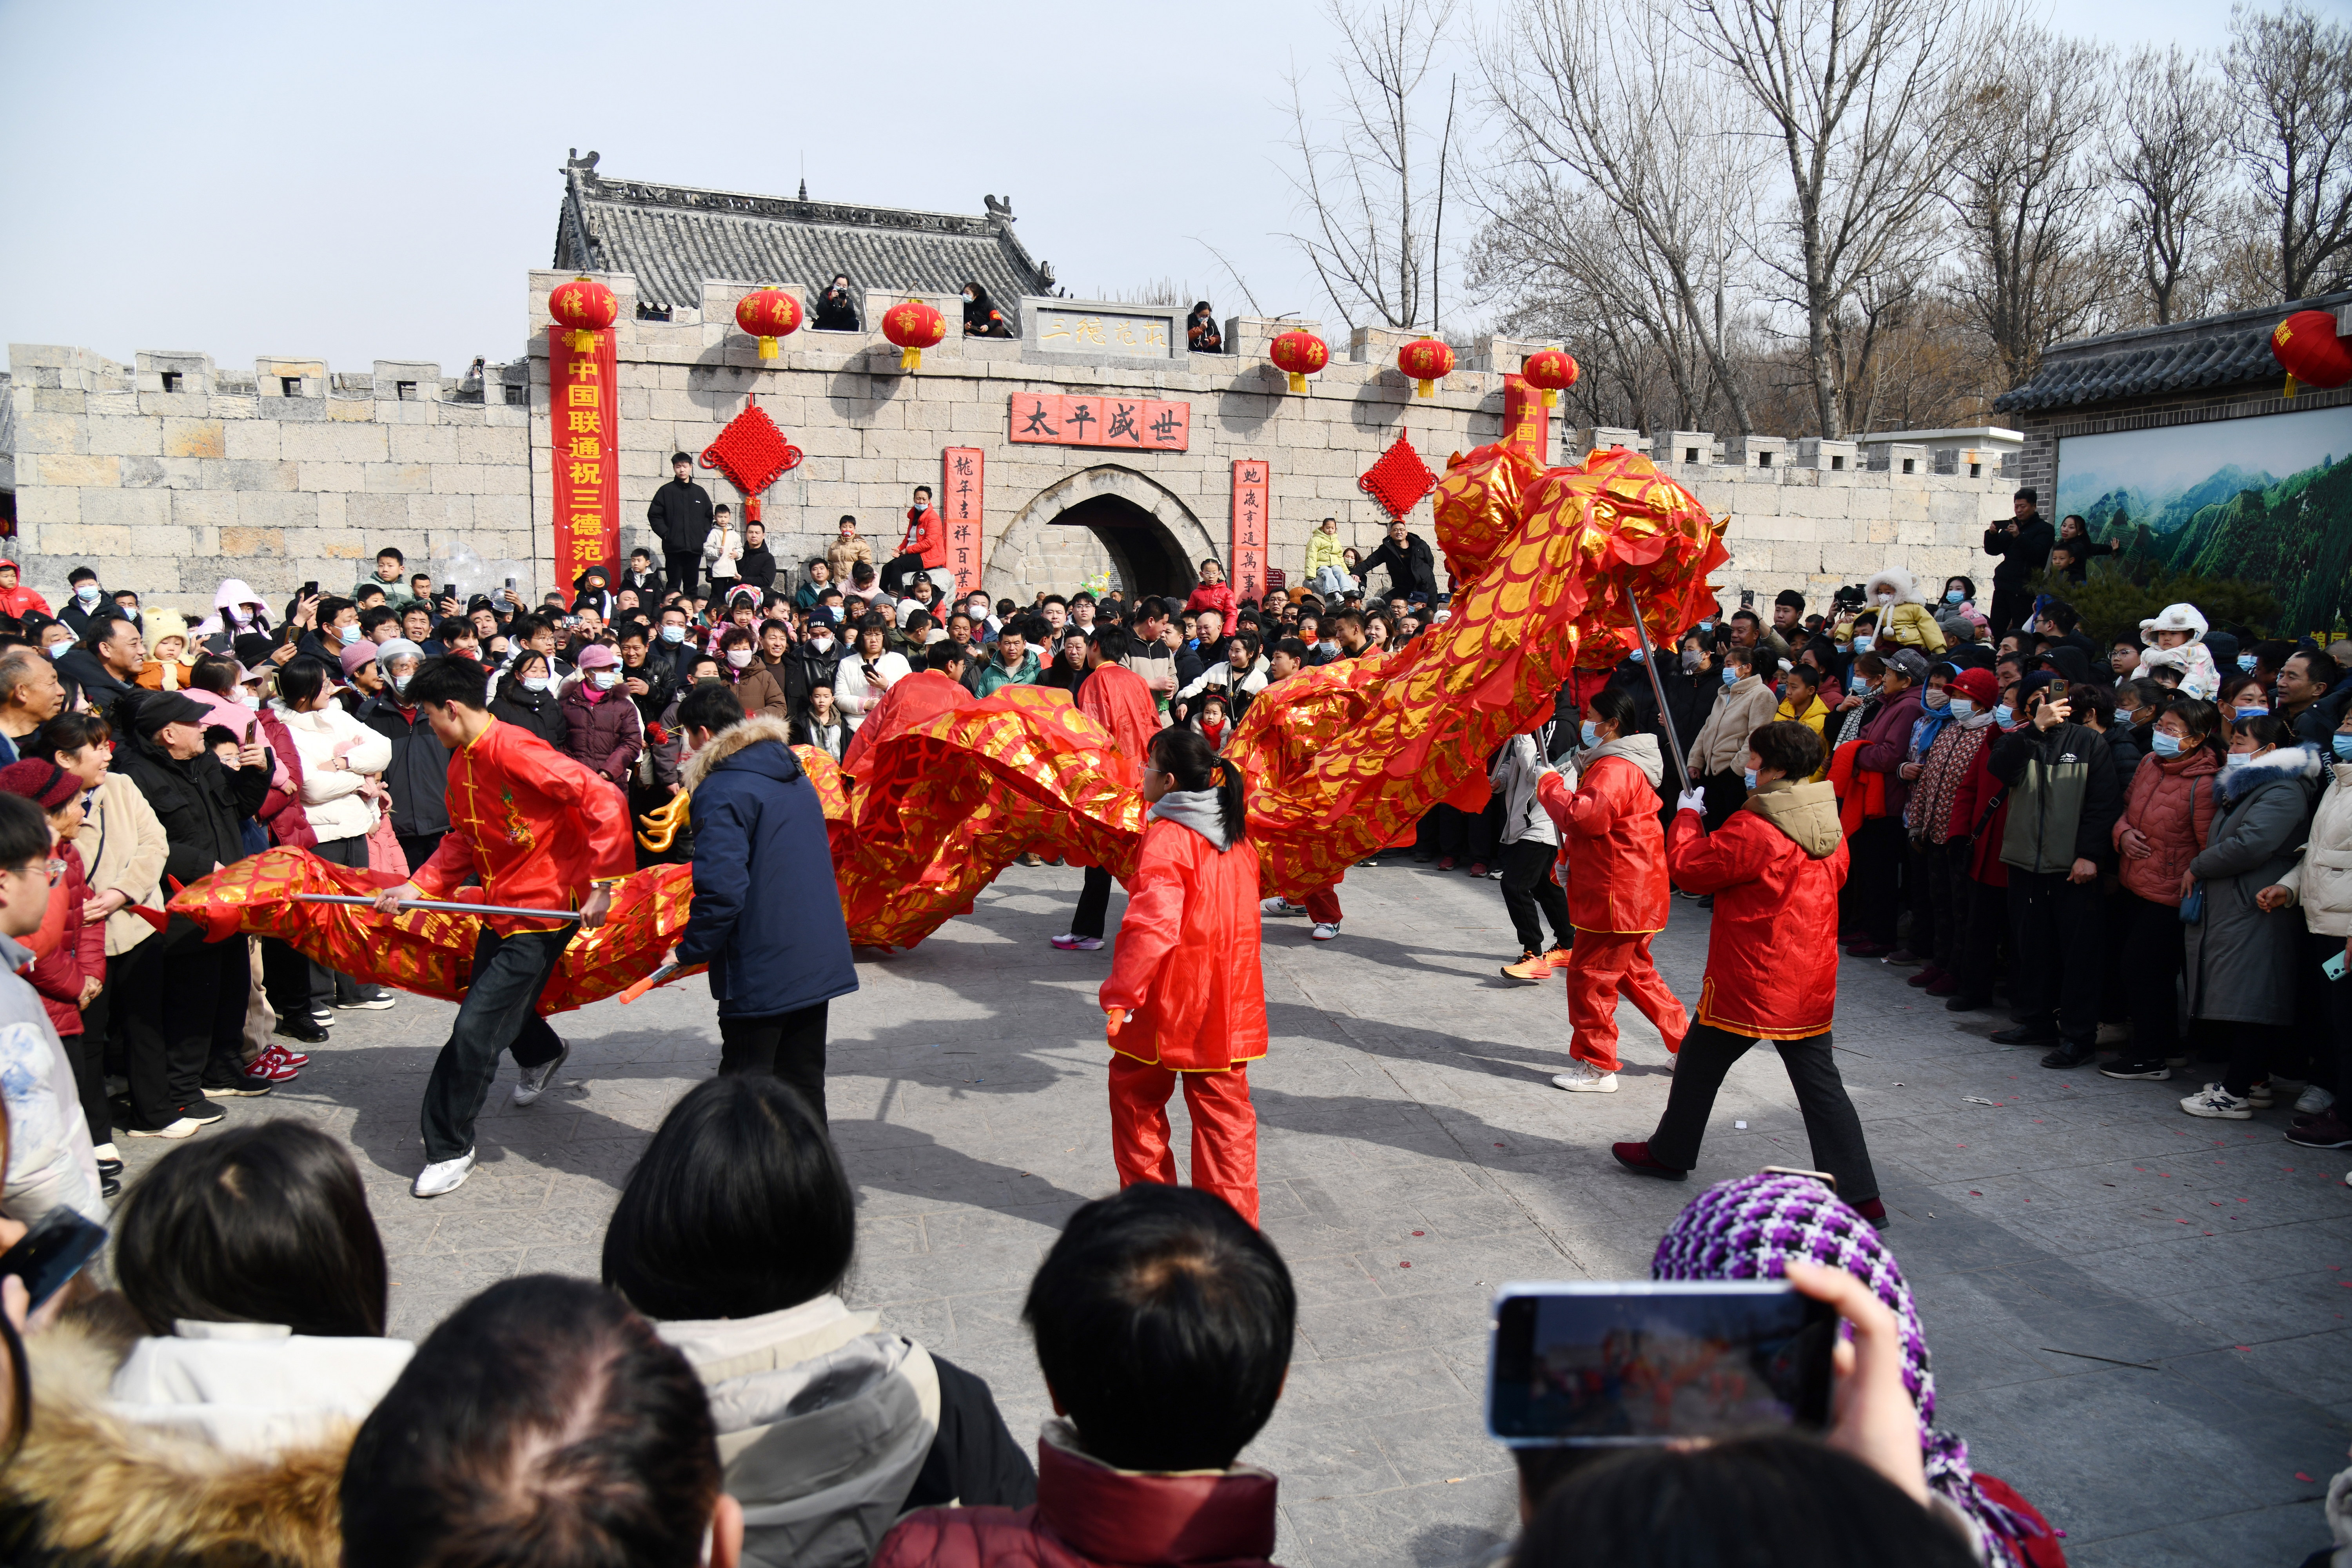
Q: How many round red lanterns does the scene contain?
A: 7